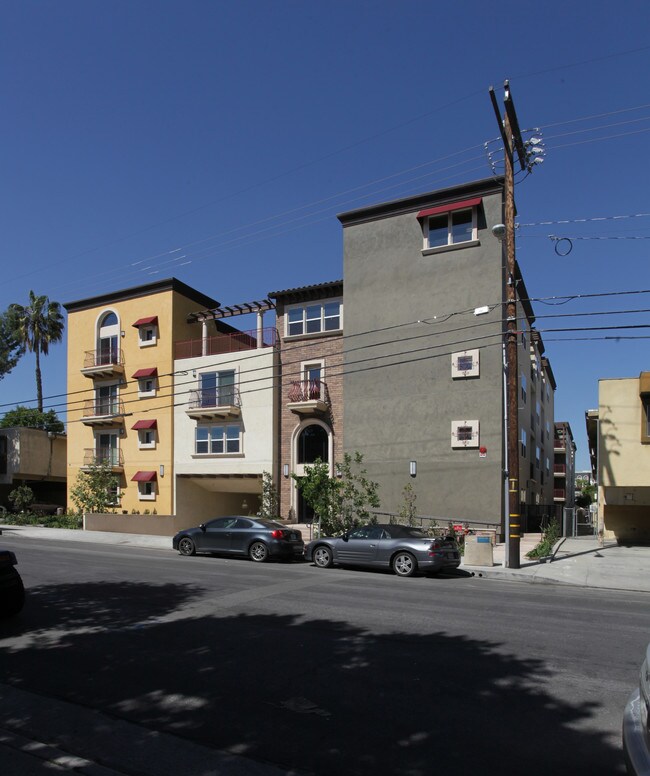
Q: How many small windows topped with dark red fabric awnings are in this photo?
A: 4